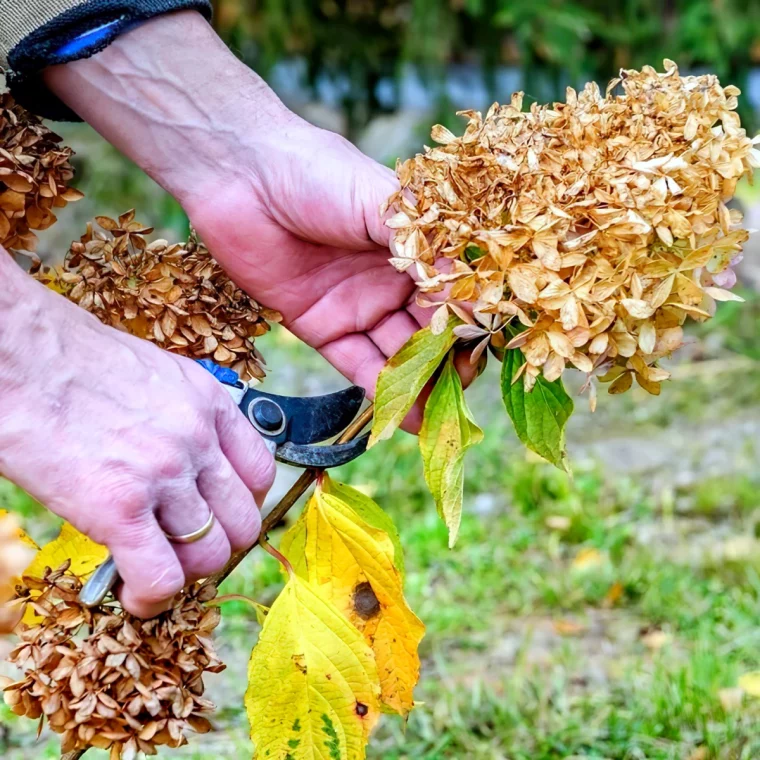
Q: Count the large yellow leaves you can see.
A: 2